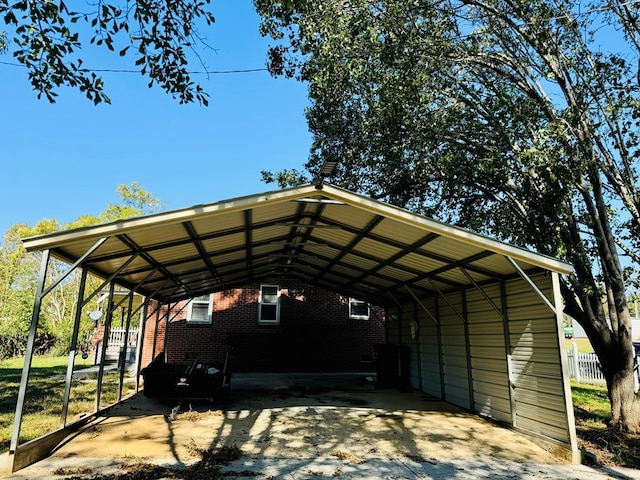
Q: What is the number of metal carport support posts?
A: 14